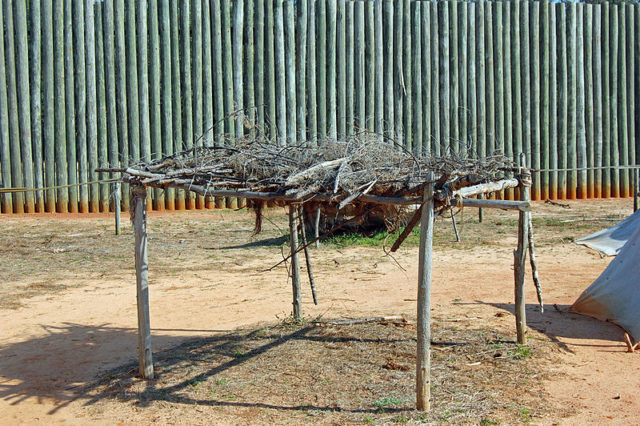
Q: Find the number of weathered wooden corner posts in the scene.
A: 4